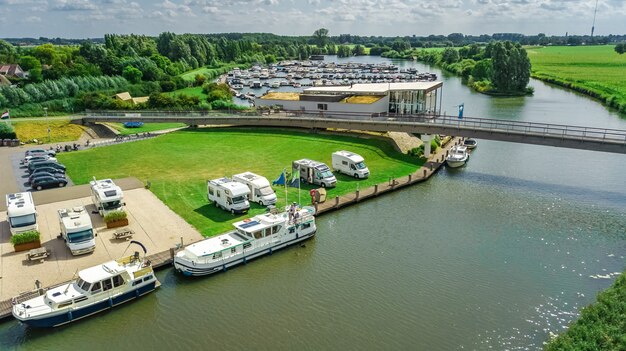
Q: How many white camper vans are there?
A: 7